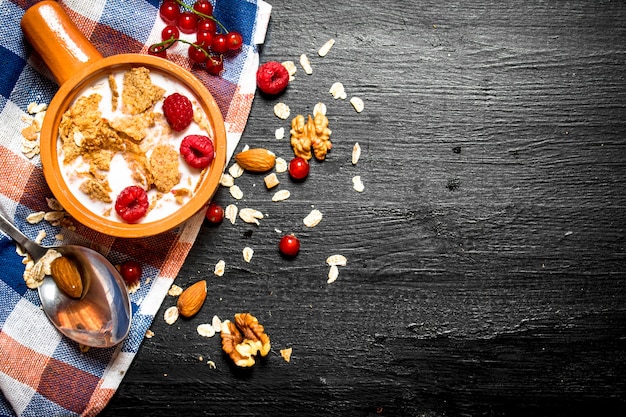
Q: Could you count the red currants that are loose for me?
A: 4